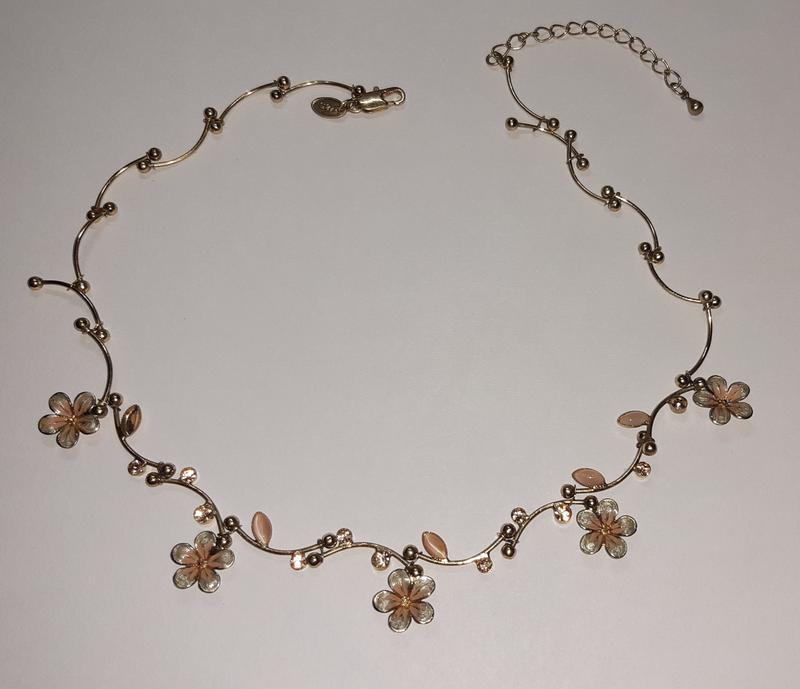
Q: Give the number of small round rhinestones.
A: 11